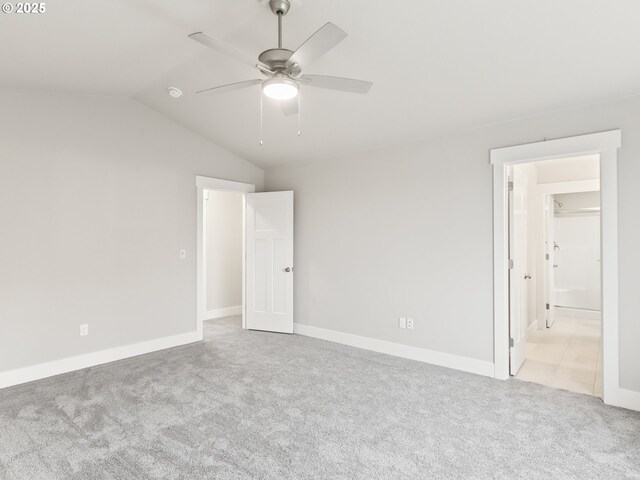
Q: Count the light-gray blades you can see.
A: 5